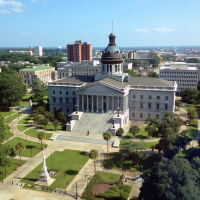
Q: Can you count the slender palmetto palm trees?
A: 4